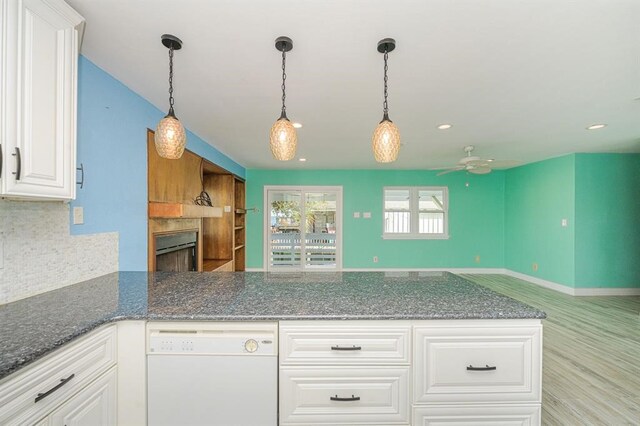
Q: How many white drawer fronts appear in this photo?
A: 5